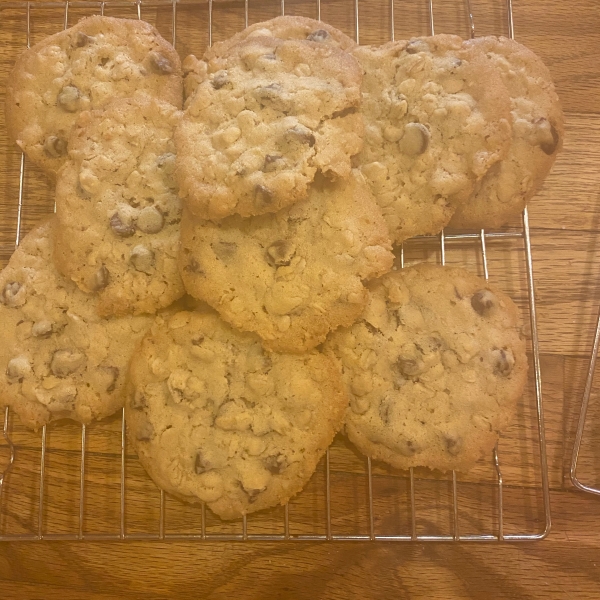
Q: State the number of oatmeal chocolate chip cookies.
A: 10